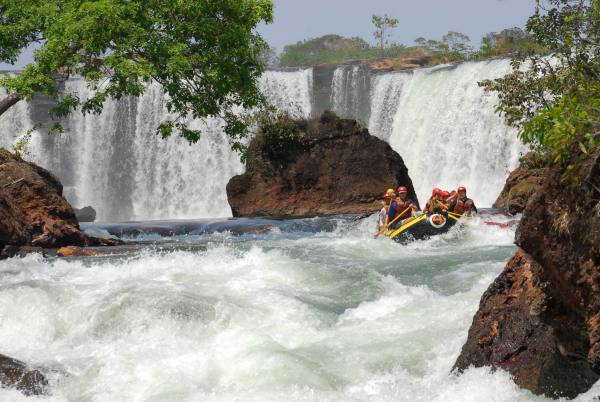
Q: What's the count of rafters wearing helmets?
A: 6